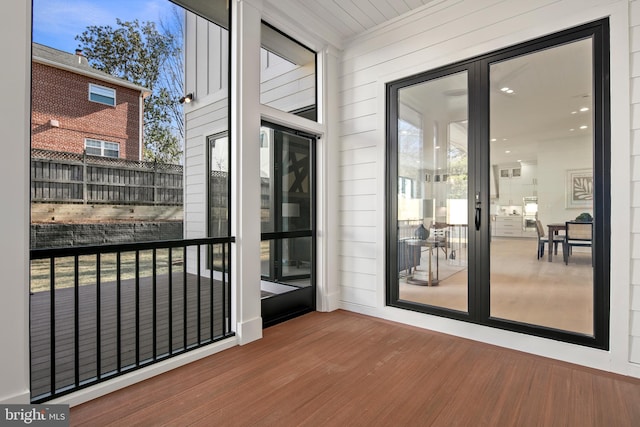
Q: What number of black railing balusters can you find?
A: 11